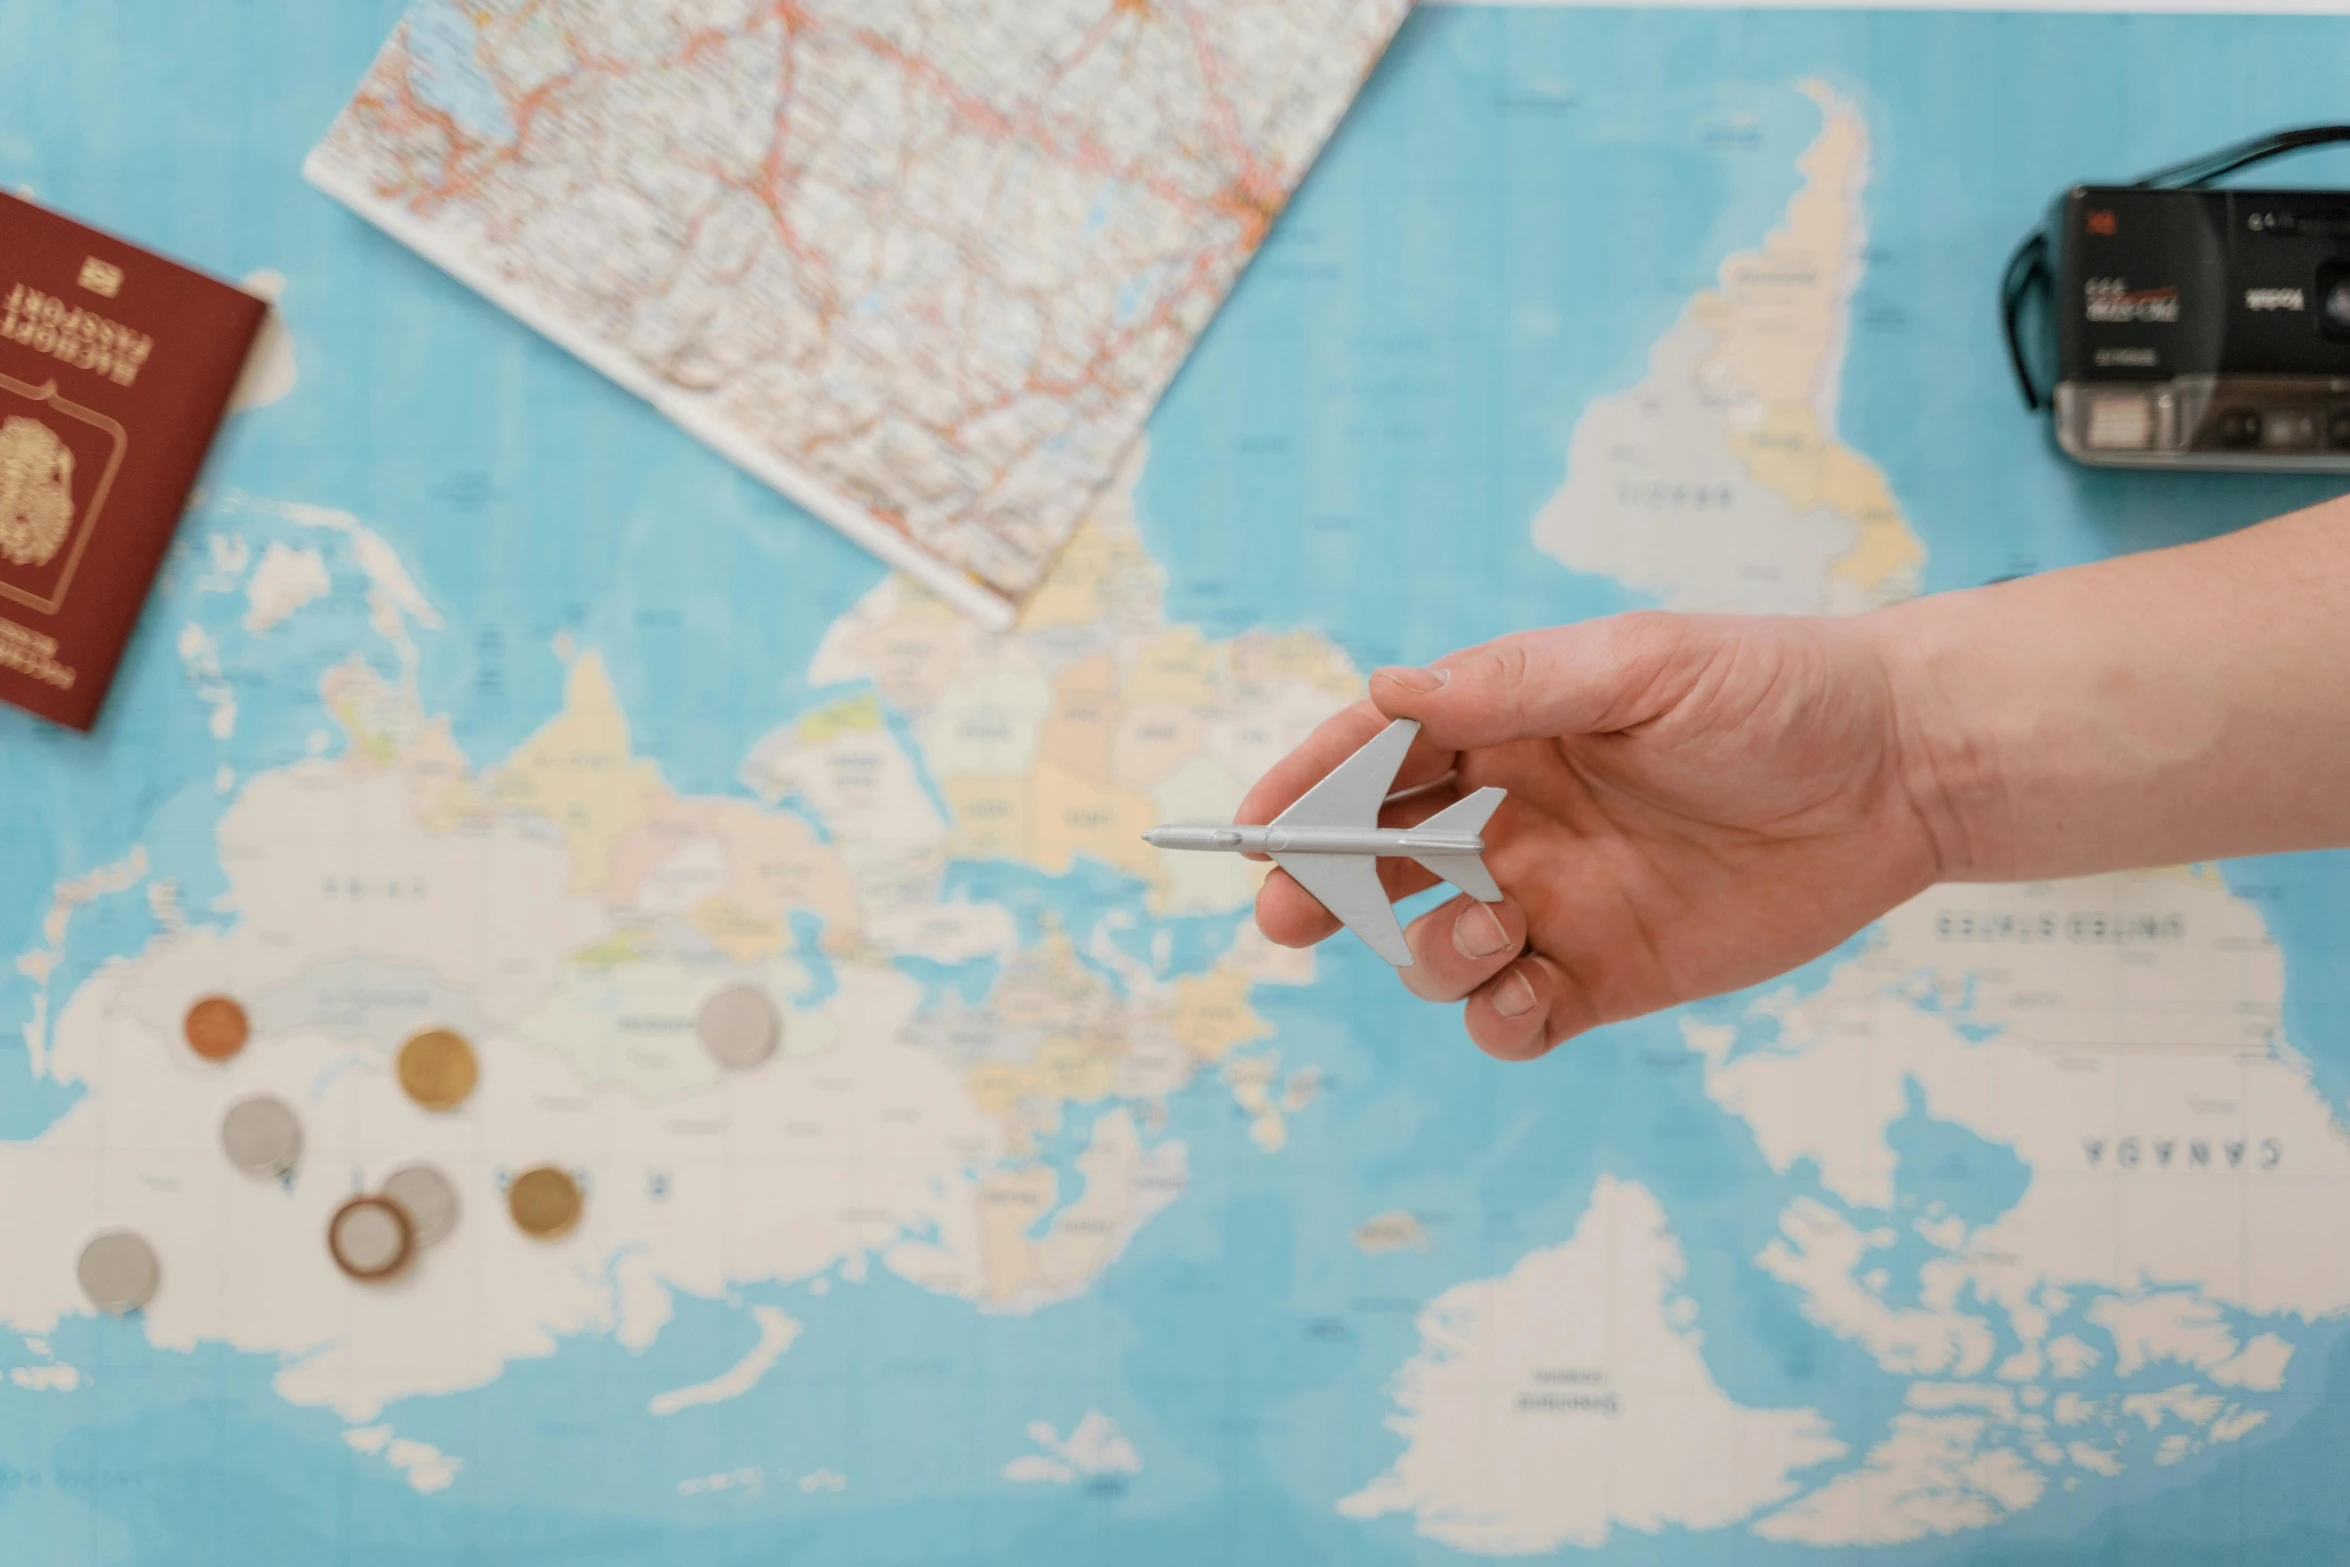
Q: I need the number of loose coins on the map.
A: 8